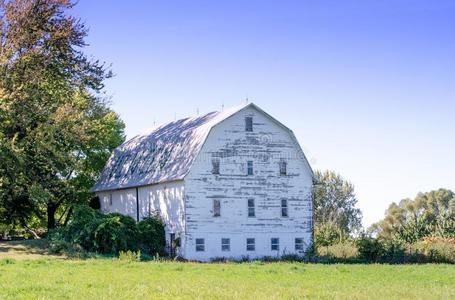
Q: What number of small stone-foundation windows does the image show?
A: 5